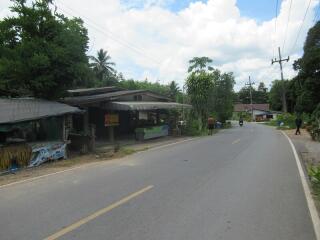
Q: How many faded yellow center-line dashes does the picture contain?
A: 2